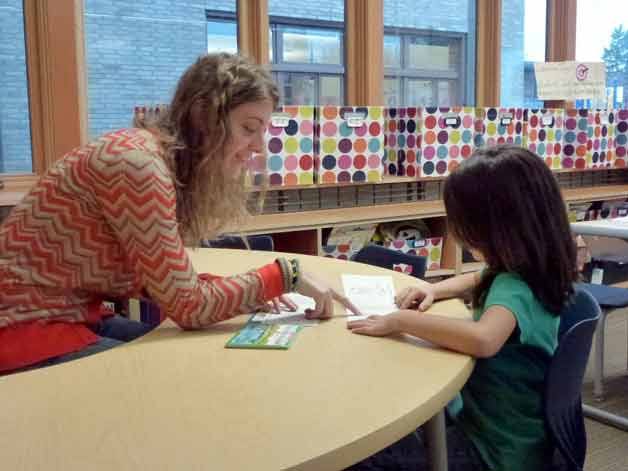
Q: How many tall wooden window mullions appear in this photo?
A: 5